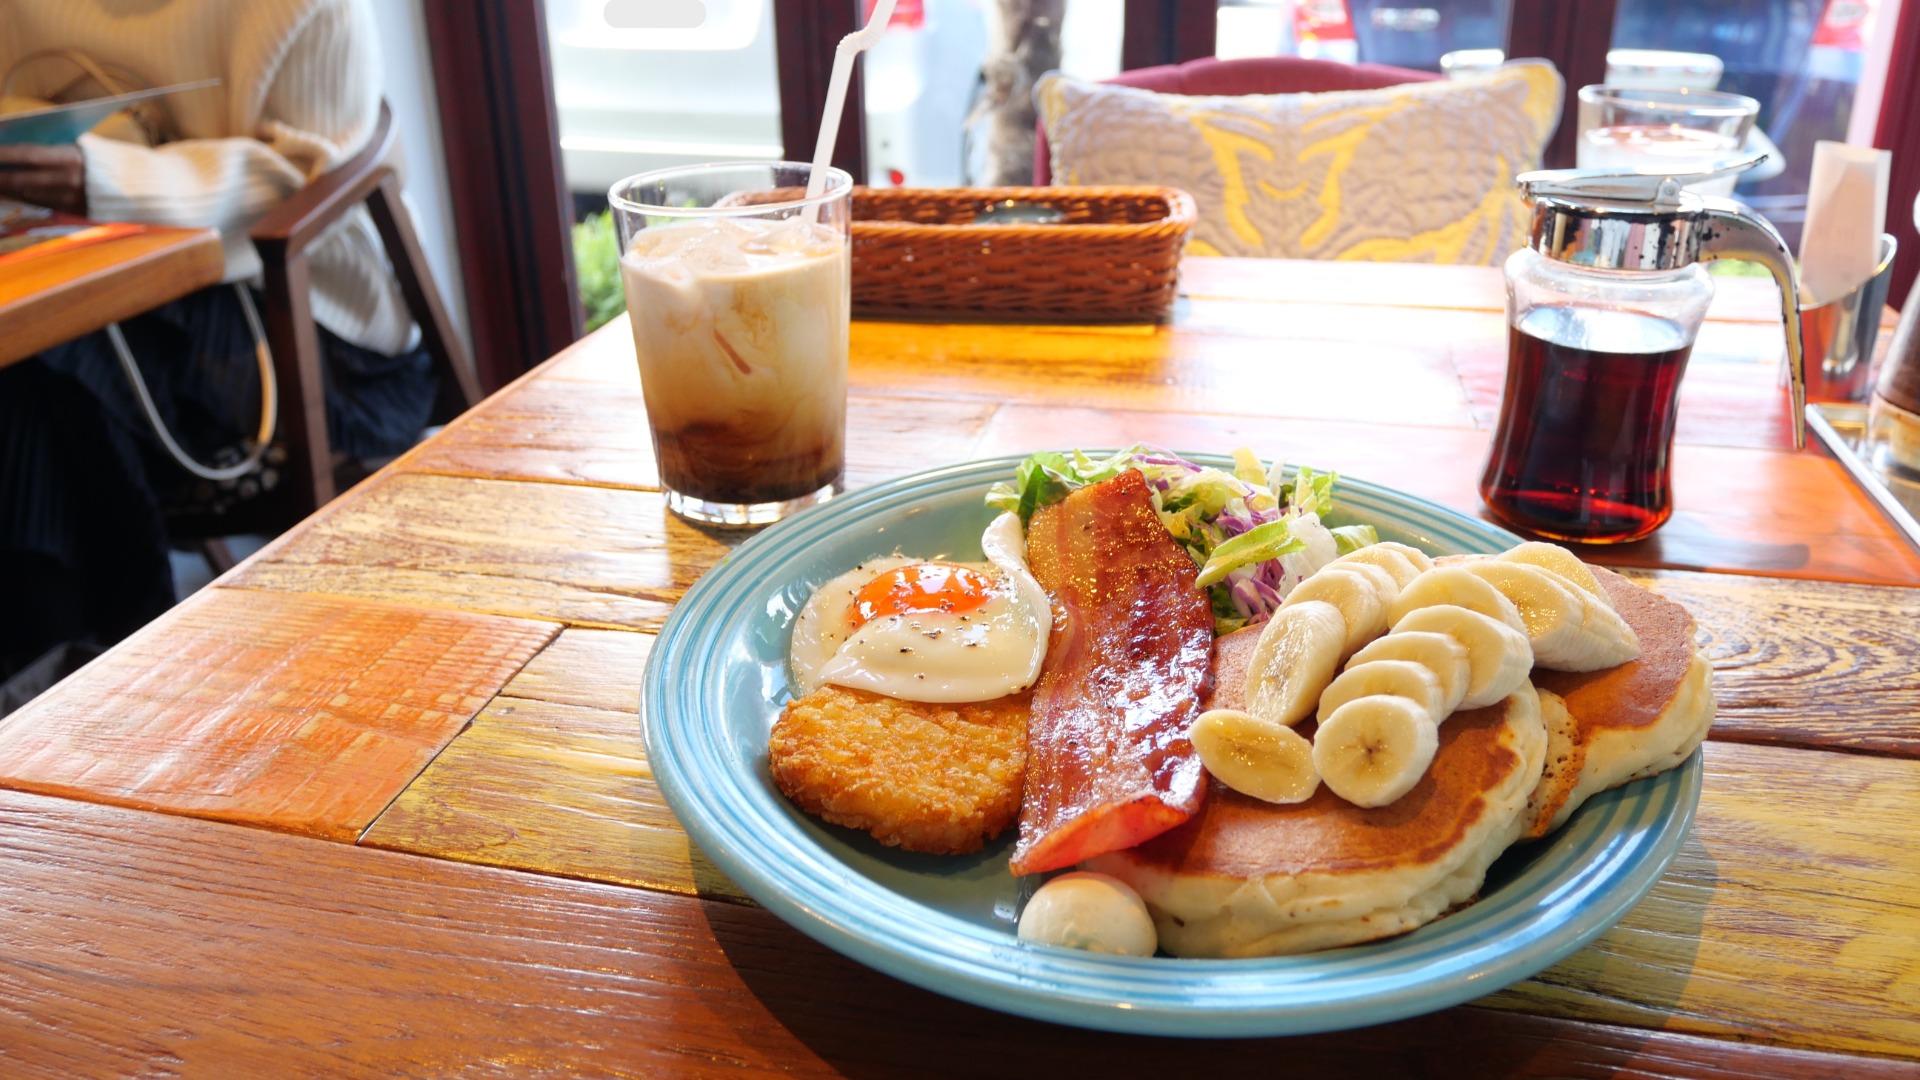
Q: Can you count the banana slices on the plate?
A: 14